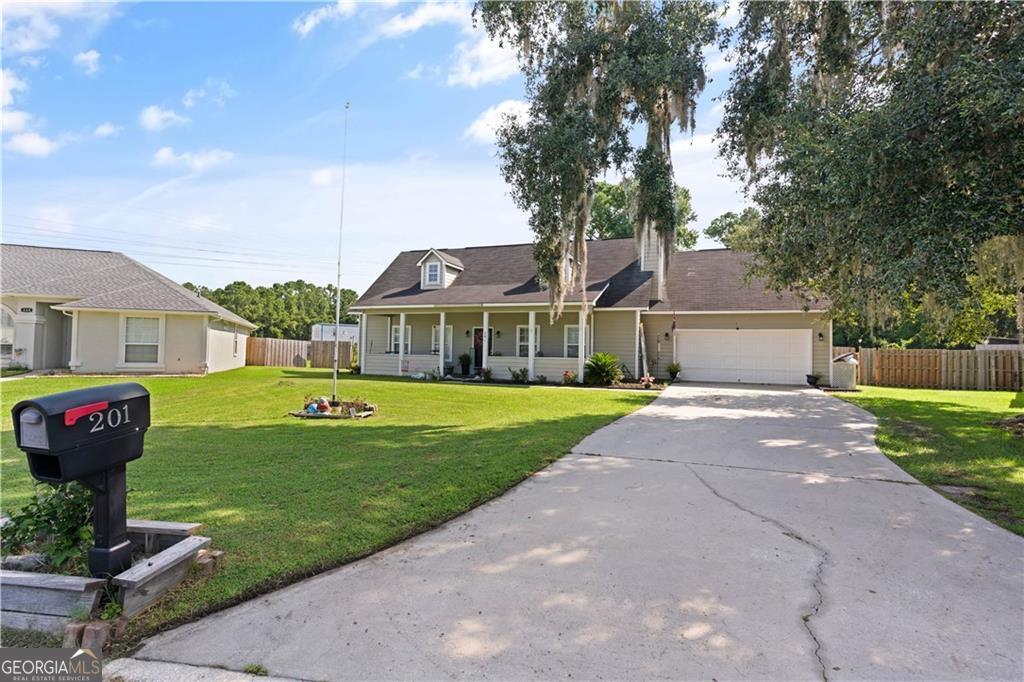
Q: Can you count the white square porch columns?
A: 6